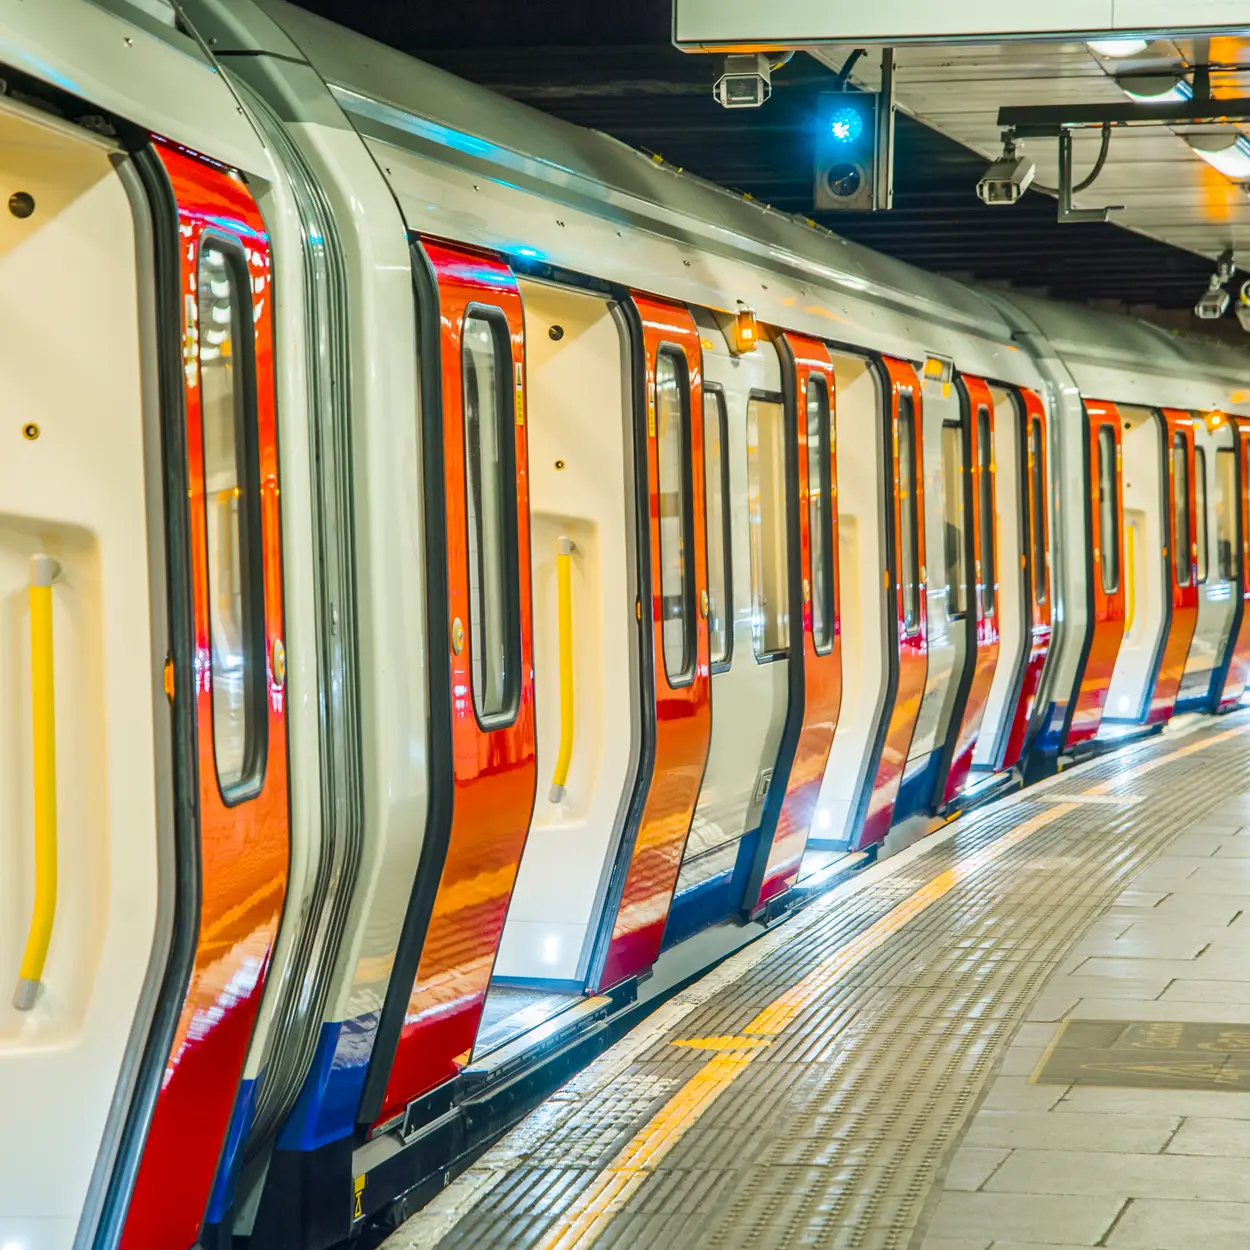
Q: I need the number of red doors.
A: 10